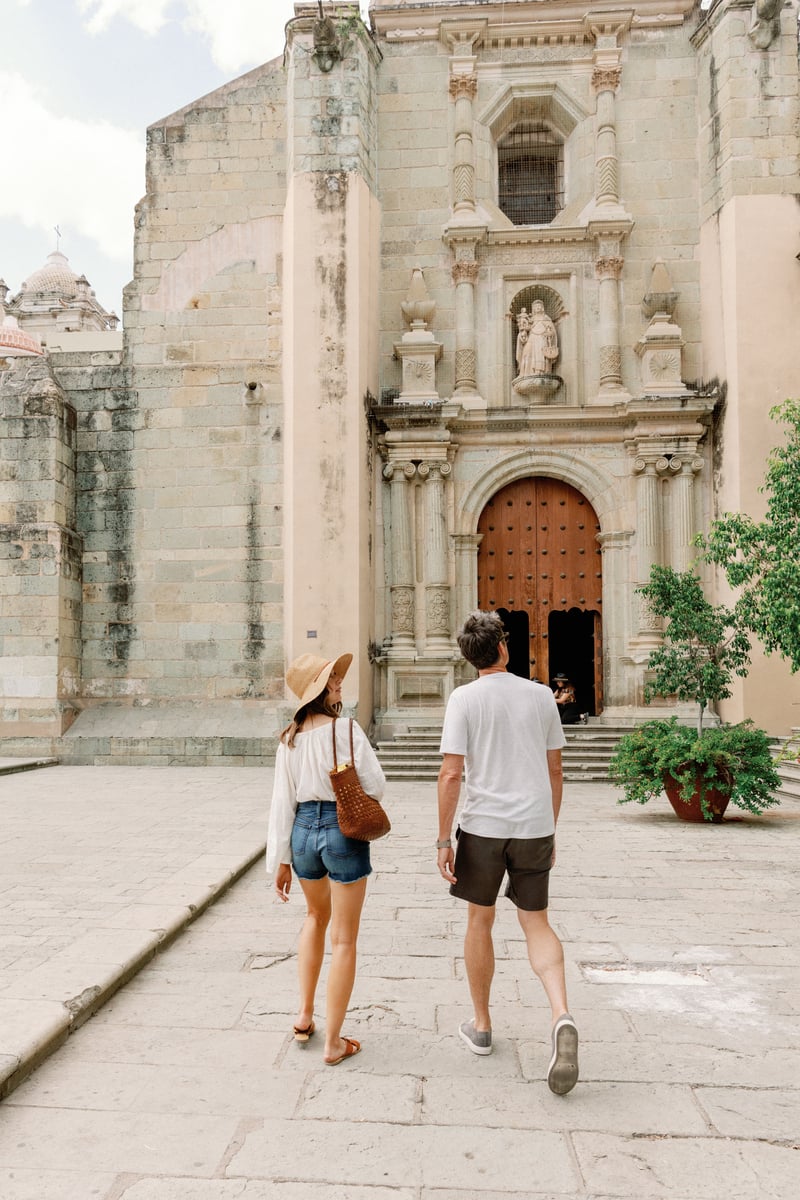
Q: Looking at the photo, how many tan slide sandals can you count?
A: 2